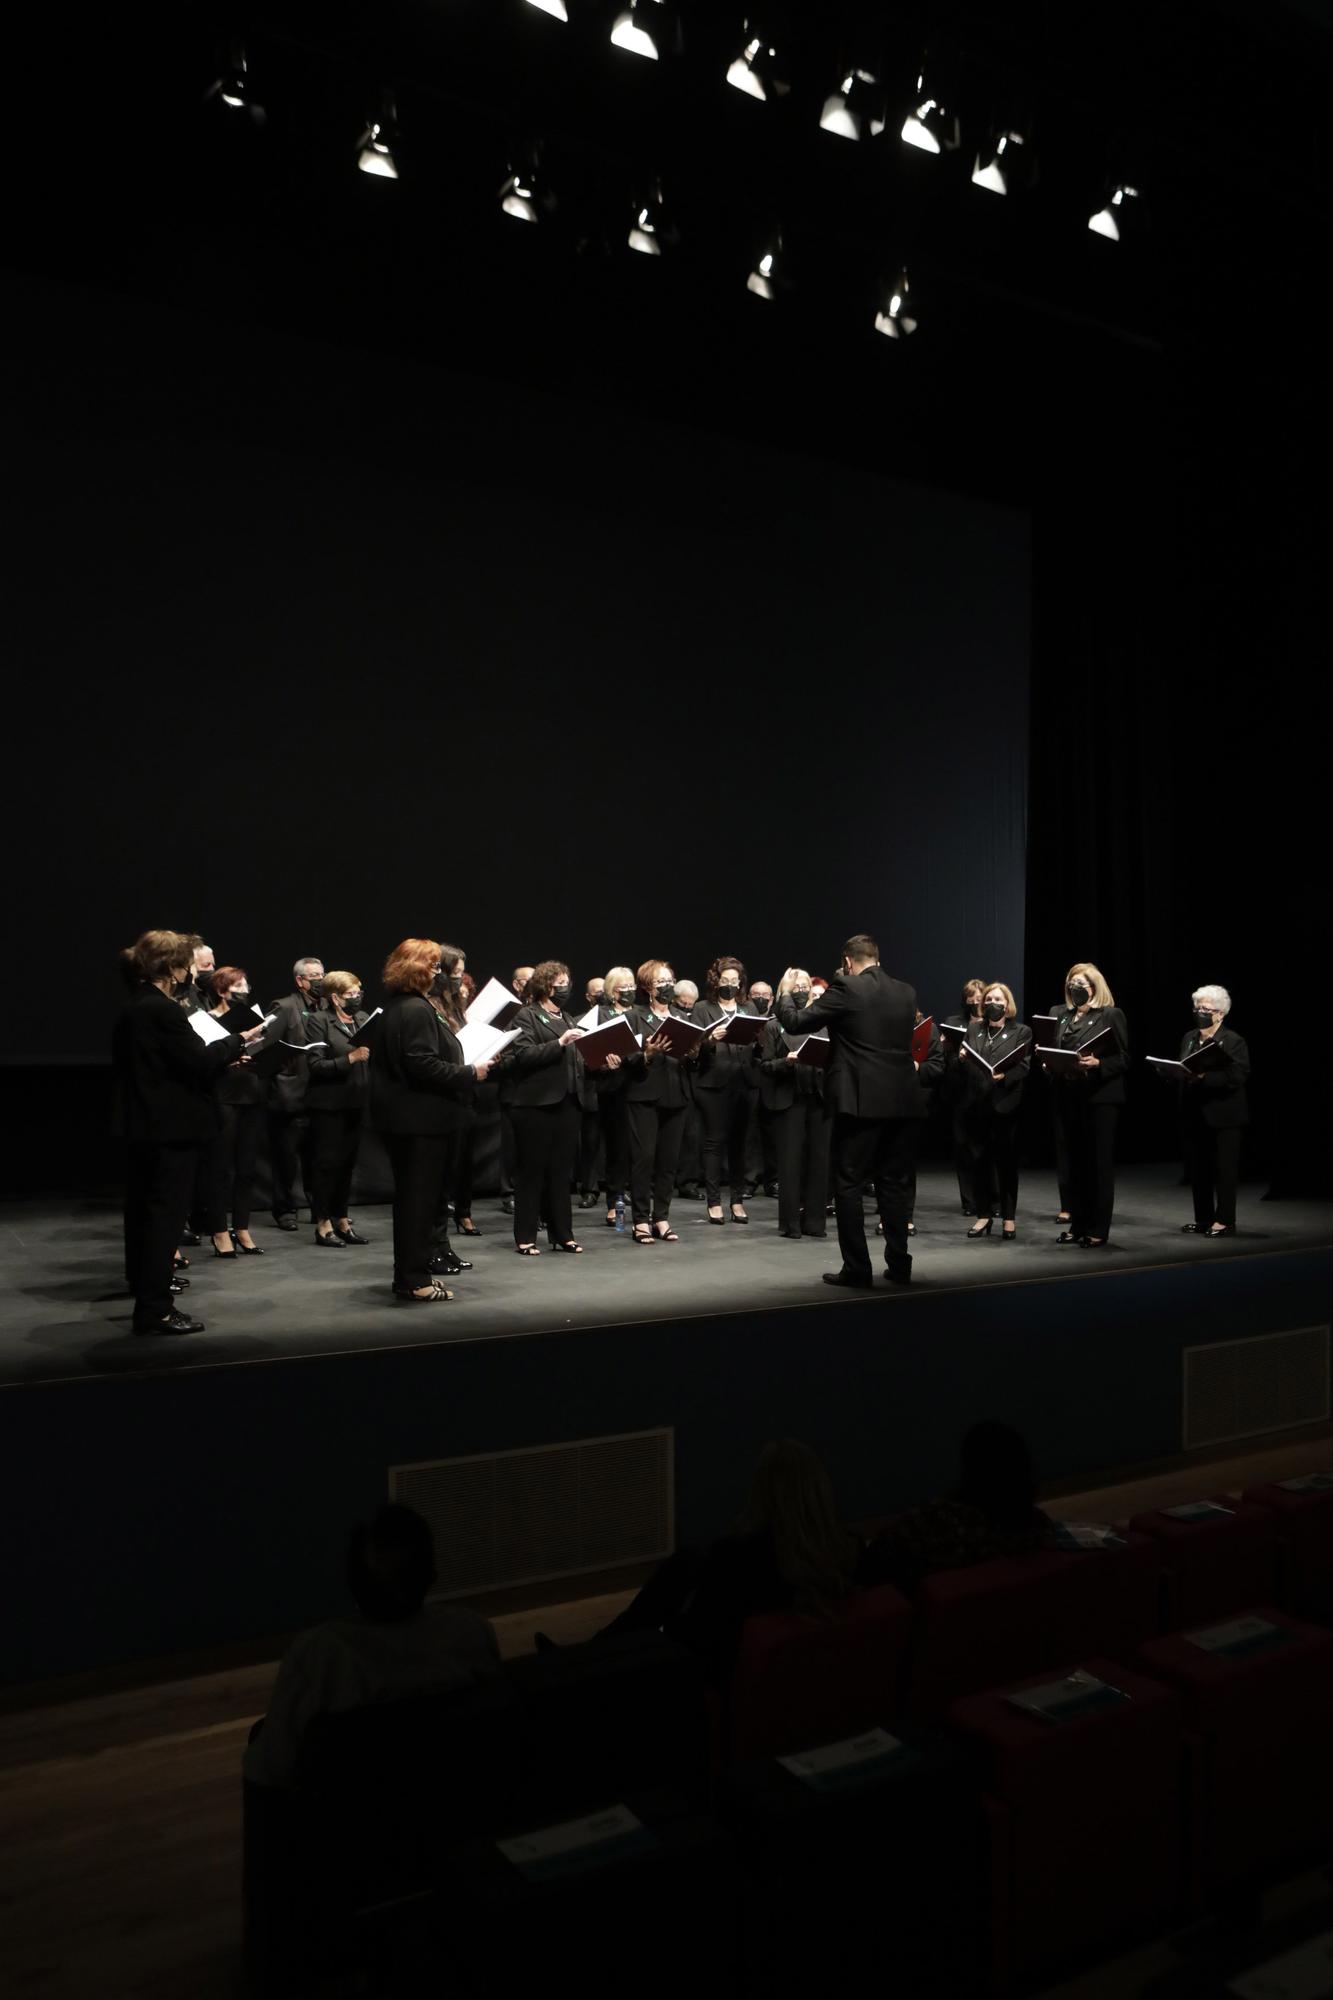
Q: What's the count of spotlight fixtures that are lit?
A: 13